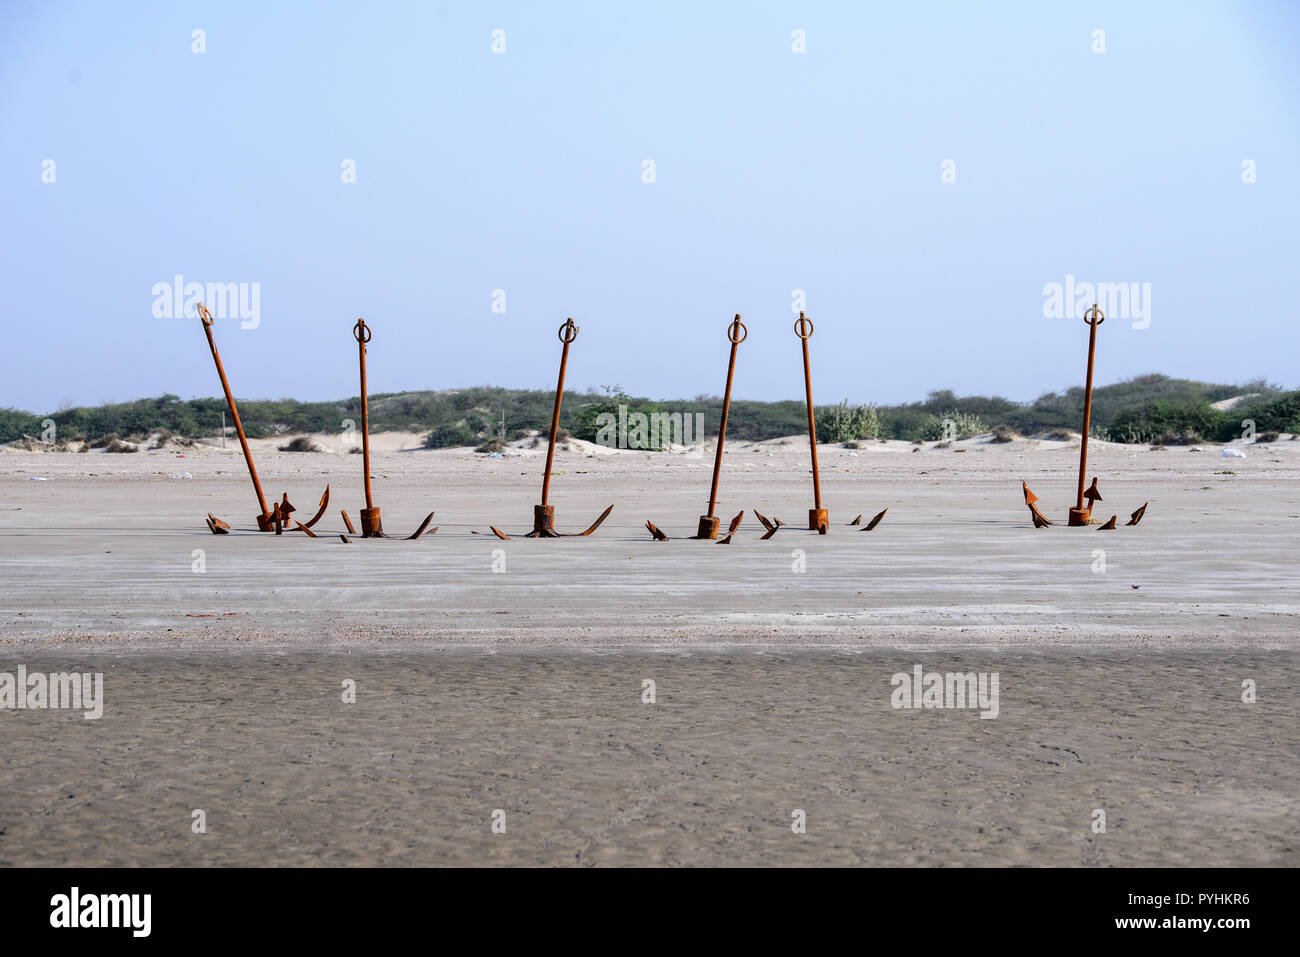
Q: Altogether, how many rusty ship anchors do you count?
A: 6